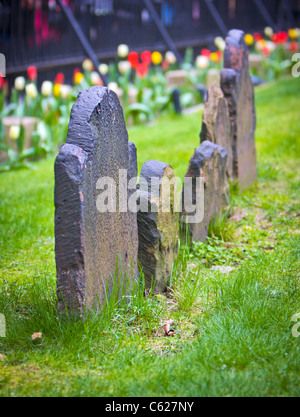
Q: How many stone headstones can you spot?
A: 5